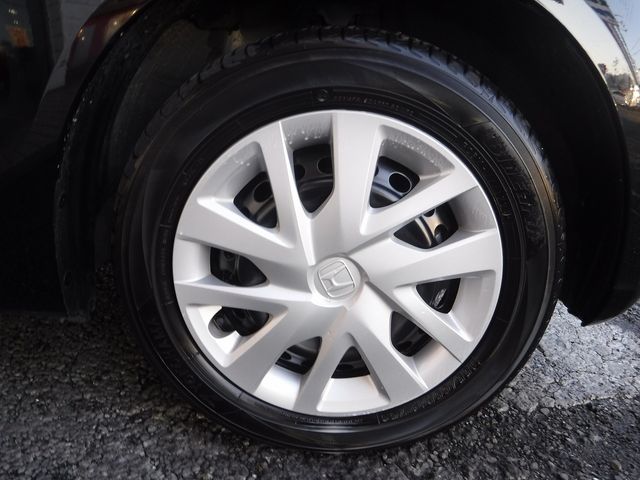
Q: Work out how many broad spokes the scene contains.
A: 5